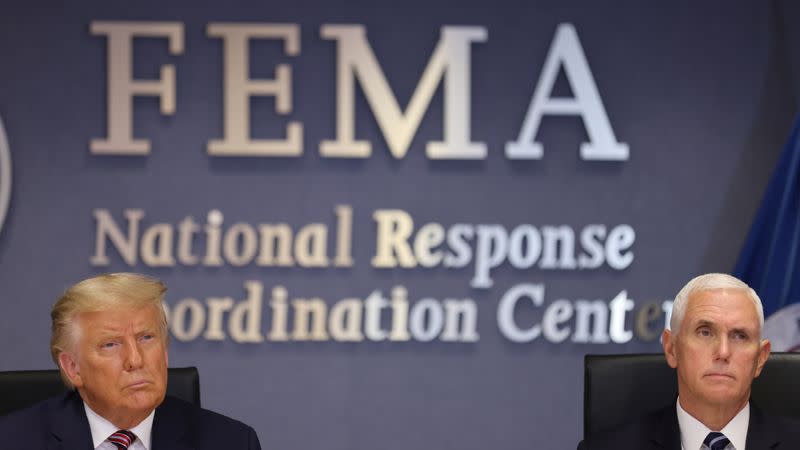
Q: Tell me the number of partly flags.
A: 1